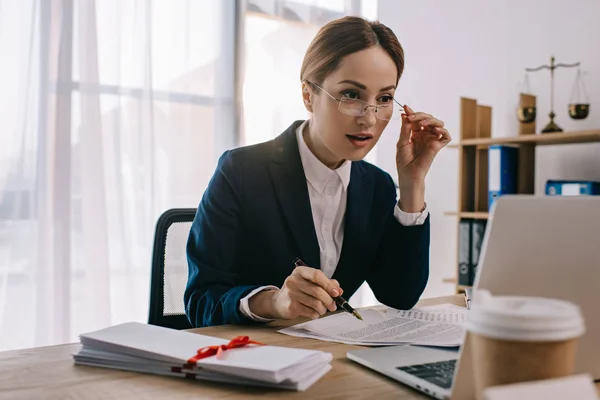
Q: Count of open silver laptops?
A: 1